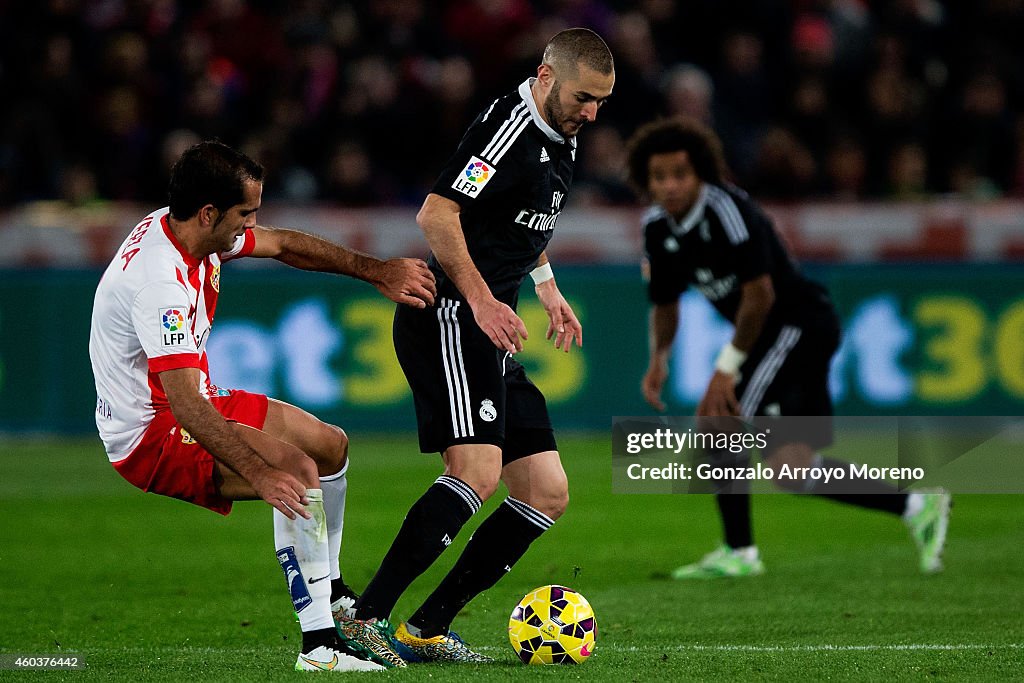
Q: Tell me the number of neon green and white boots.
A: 2